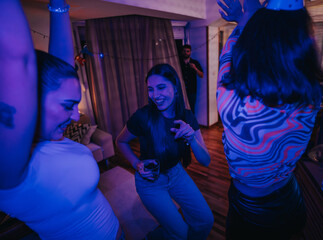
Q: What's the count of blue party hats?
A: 1